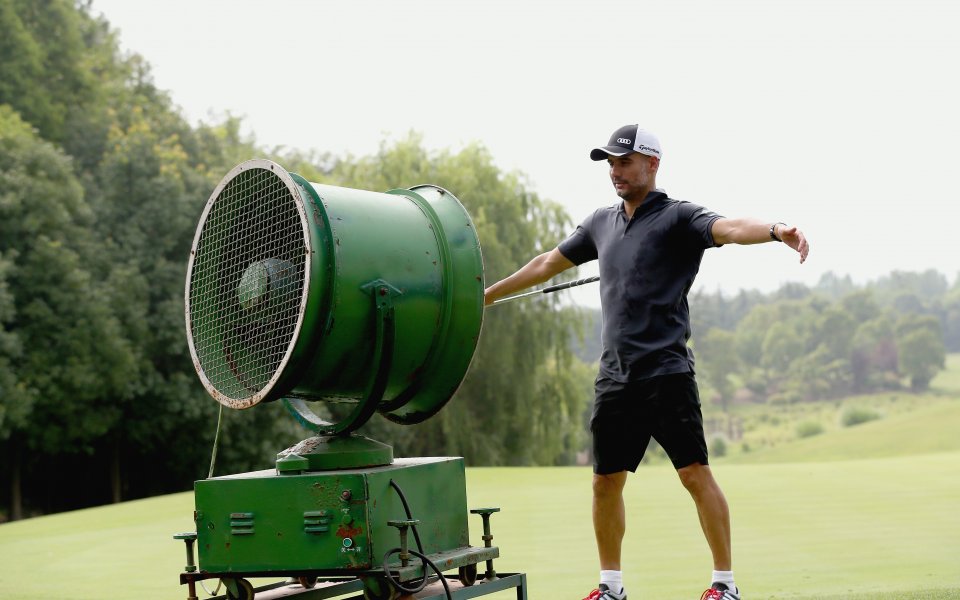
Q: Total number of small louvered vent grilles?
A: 2